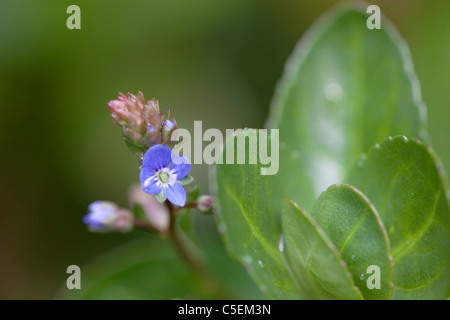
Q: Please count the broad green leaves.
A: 5